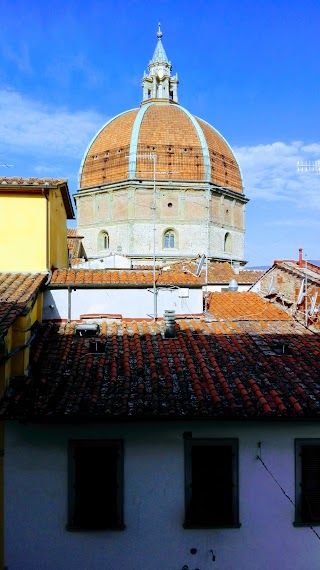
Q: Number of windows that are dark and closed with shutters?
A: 3